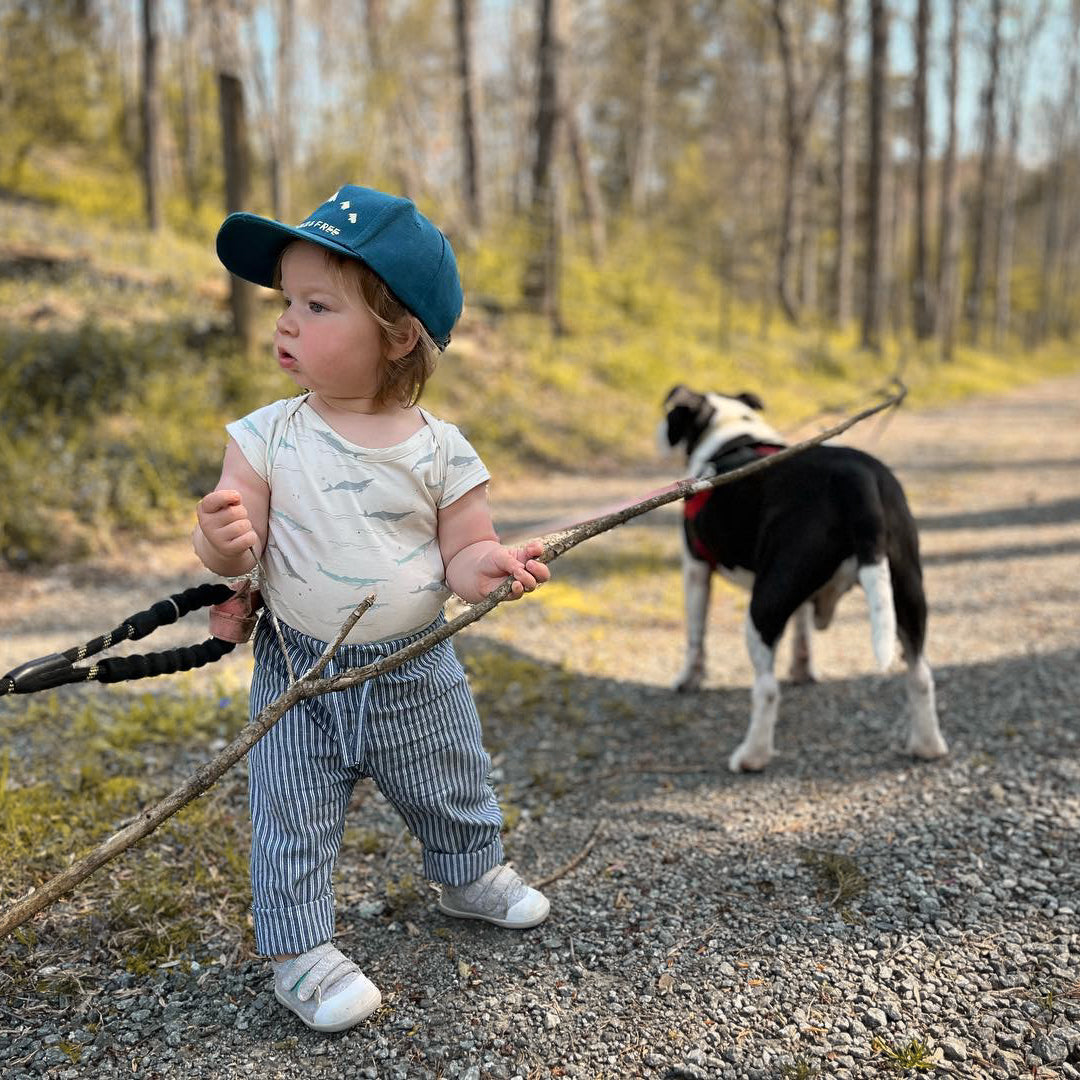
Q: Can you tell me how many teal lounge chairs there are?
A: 0